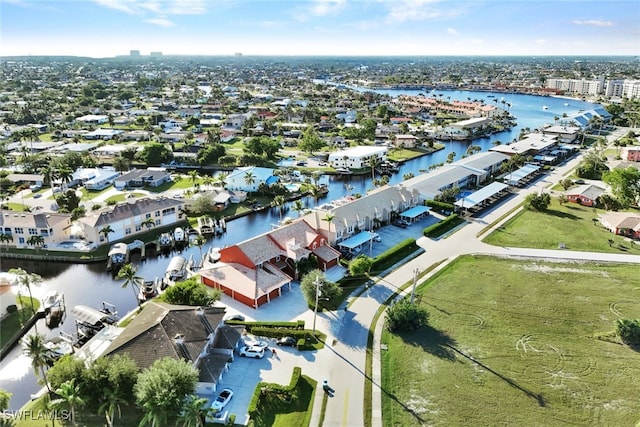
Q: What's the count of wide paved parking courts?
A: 3